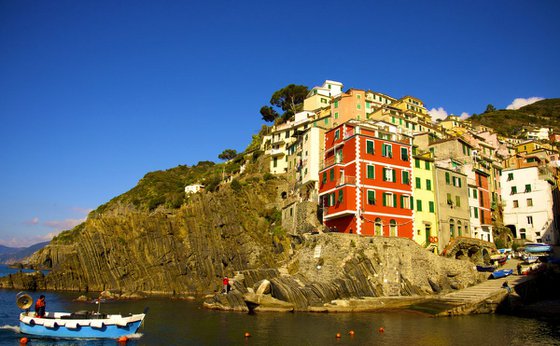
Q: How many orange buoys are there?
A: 6